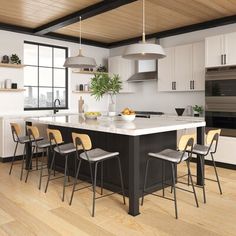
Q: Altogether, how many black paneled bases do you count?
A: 1